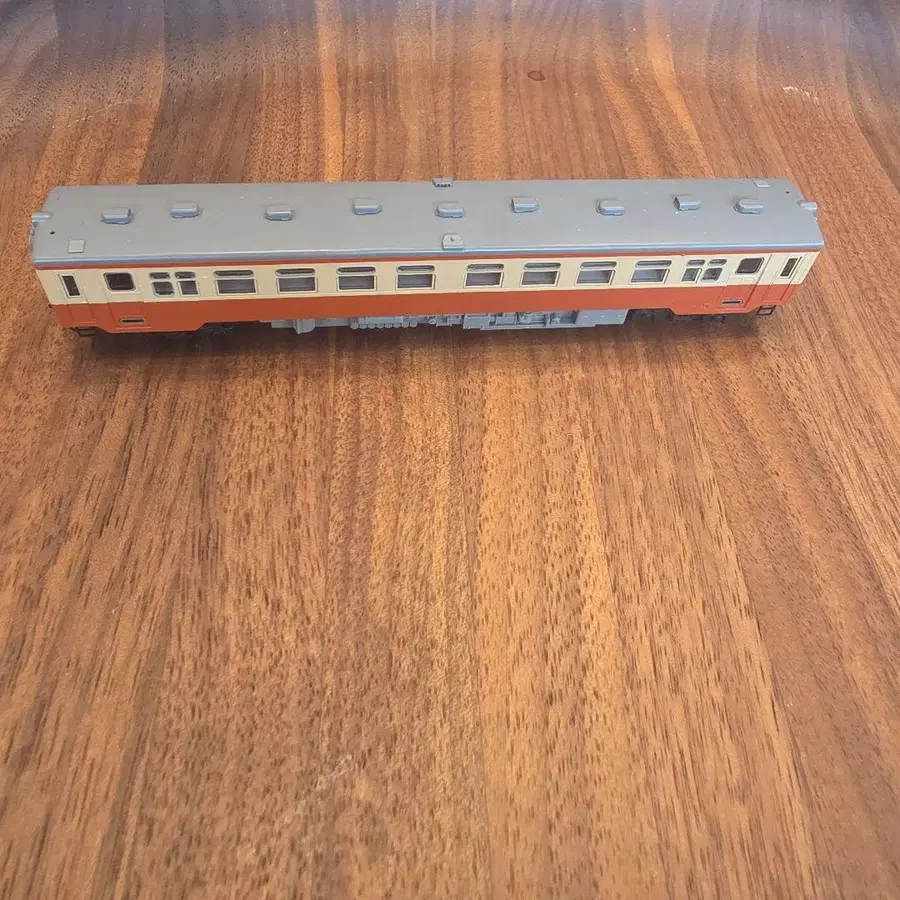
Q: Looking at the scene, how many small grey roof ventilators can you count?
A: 9